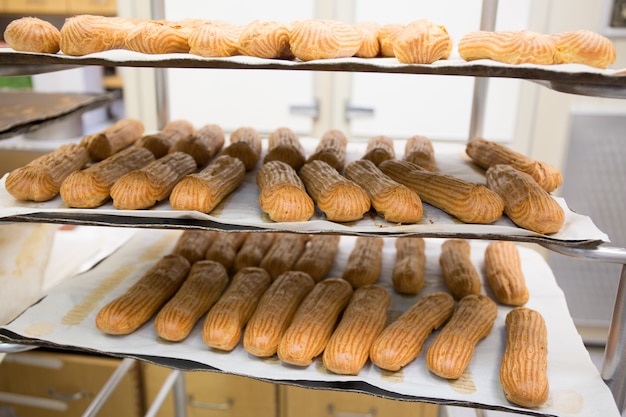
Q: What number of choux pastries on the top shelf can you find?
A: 11